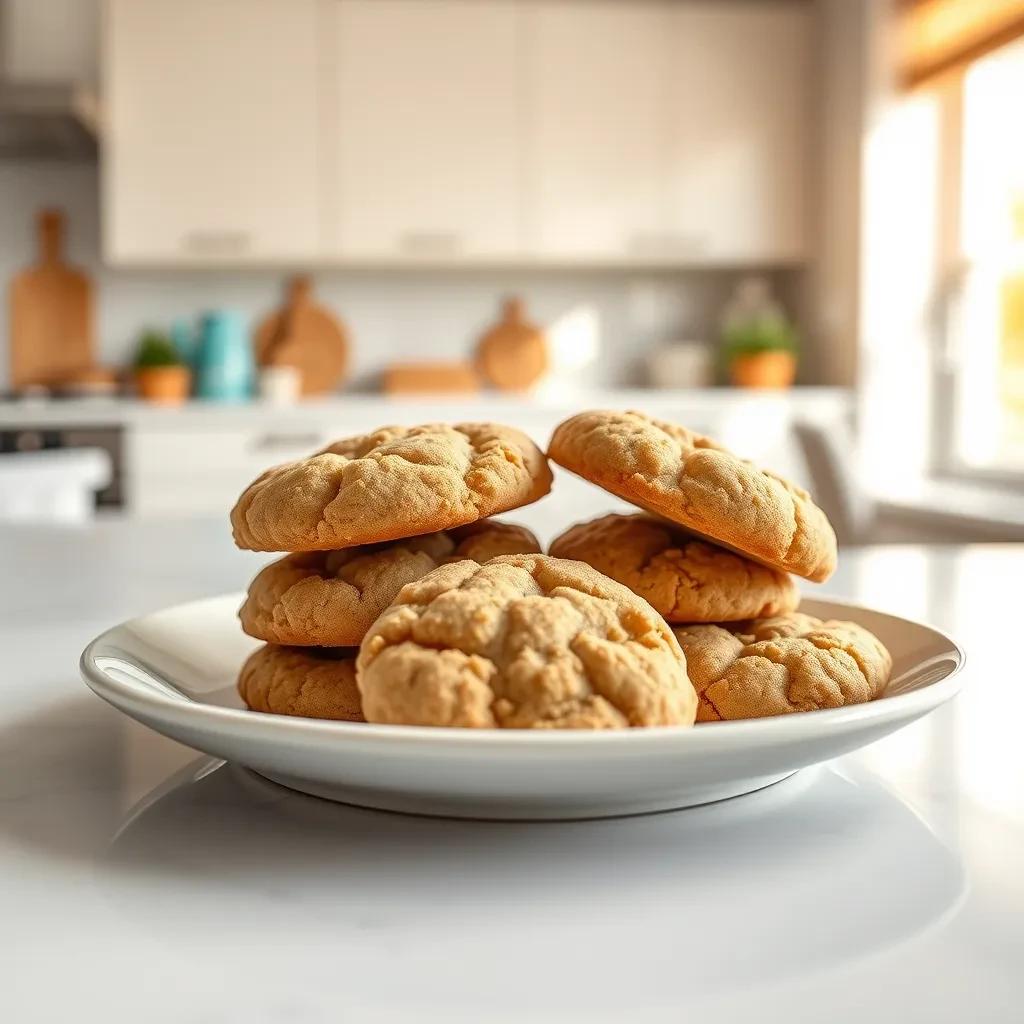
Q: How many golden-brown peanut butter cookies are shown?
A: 7